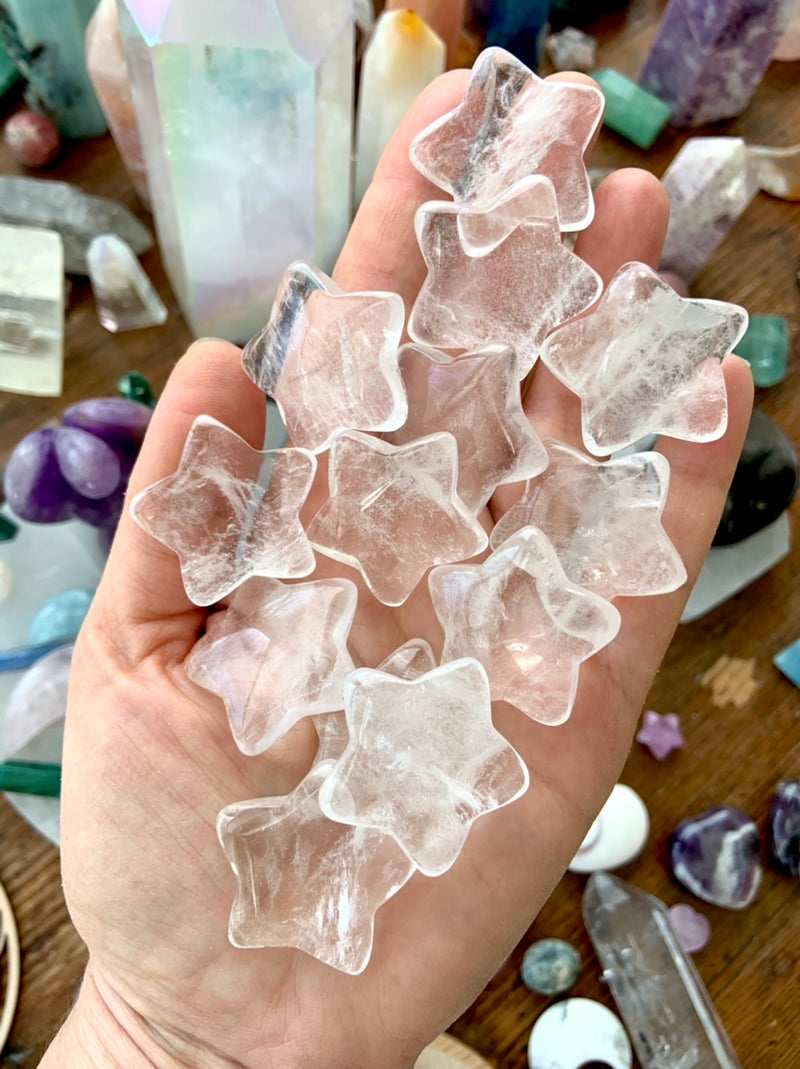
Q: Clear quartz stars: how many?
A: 13